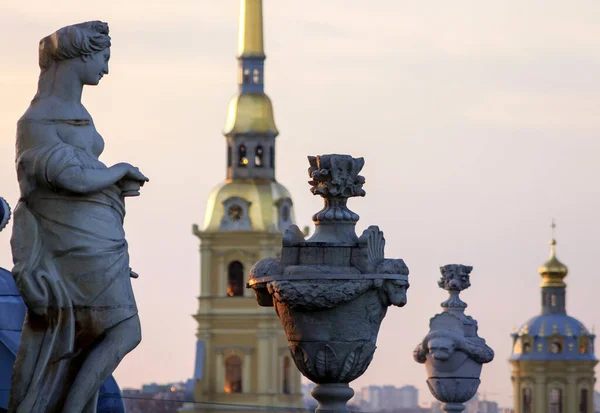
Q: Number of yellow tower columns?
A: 2